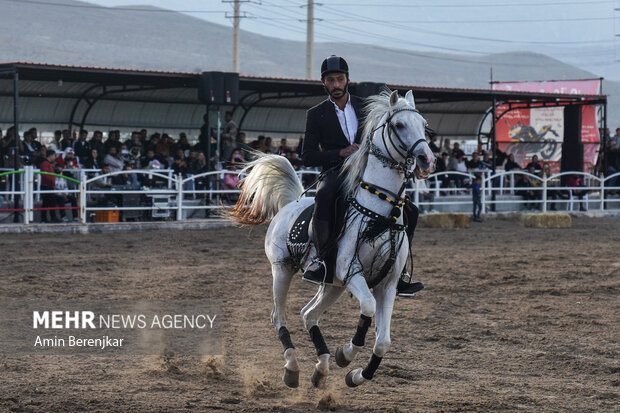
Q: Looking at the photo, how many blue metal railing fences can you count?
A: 0